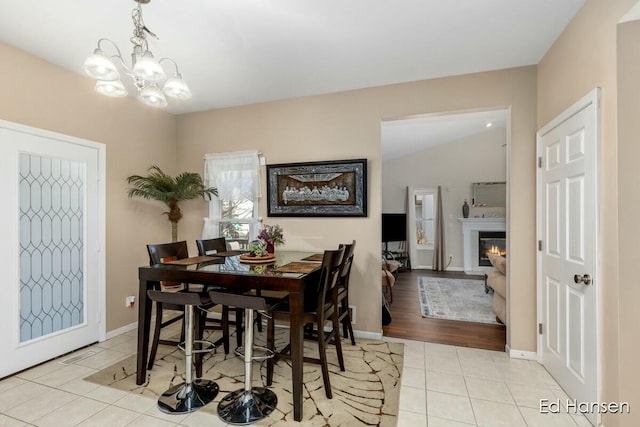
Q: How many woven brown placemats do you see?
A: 4